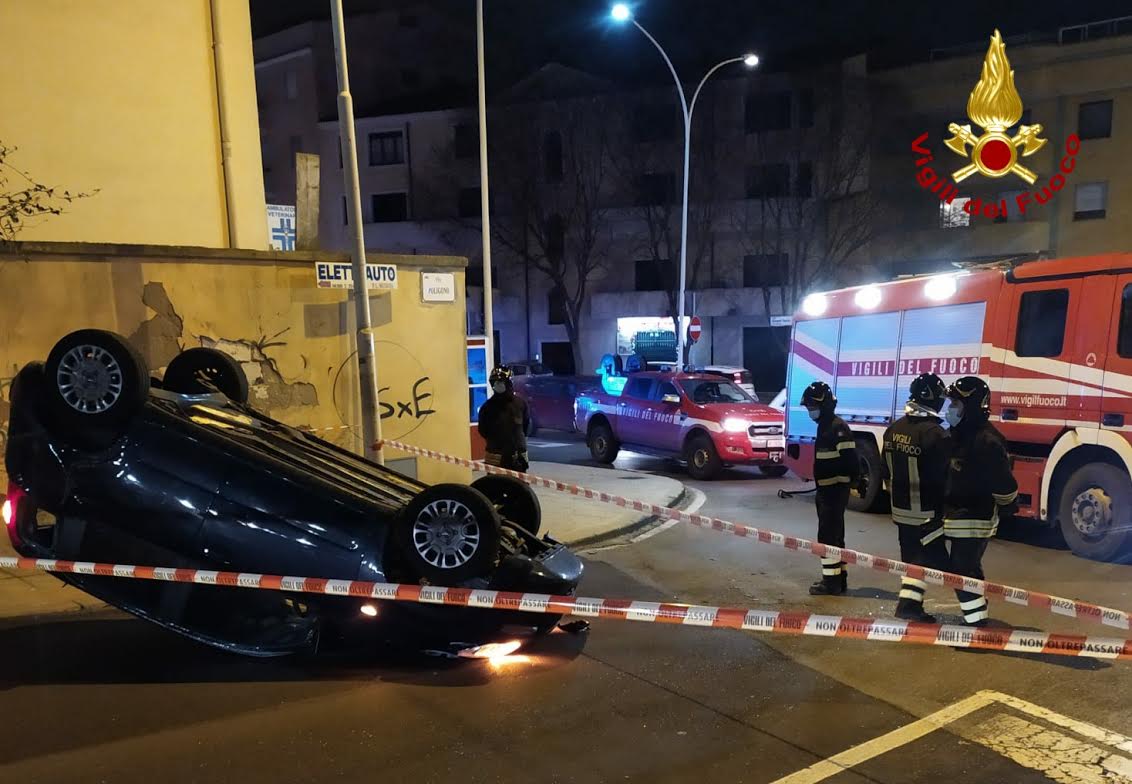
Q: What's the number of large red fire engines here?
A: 1